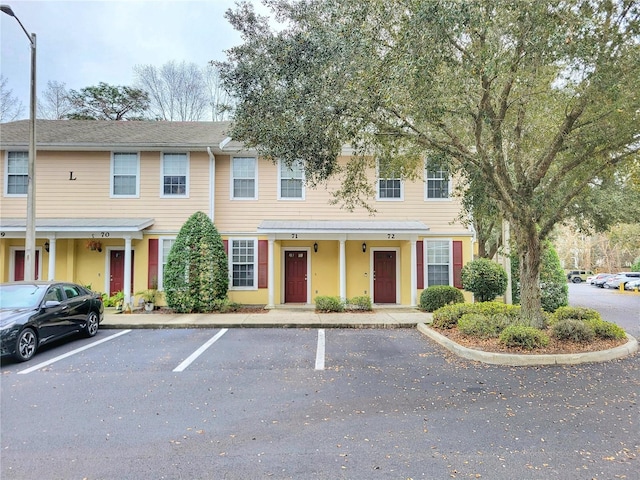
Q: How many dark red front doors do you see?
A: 4